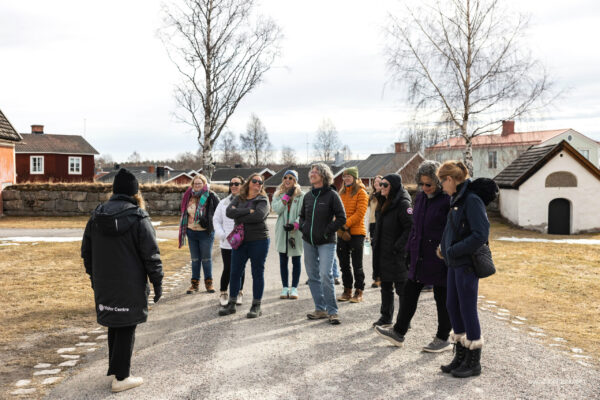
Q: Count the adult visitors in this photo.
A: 10